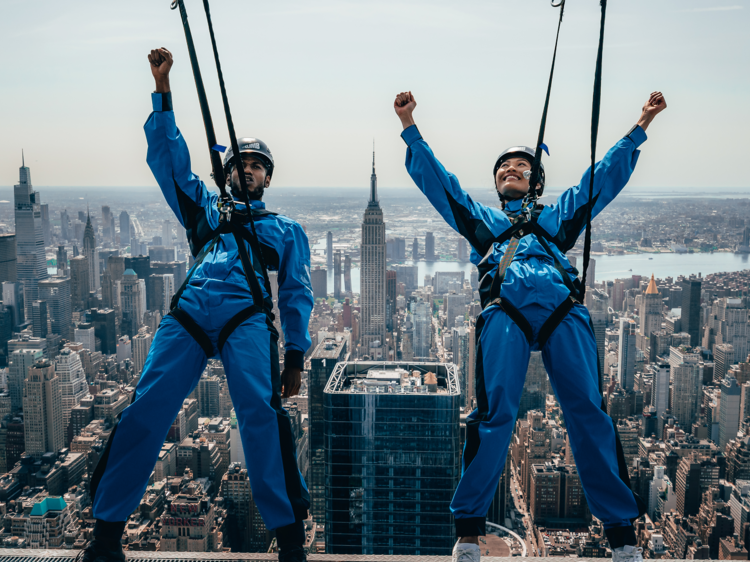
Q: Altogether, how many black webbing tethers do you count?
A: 4